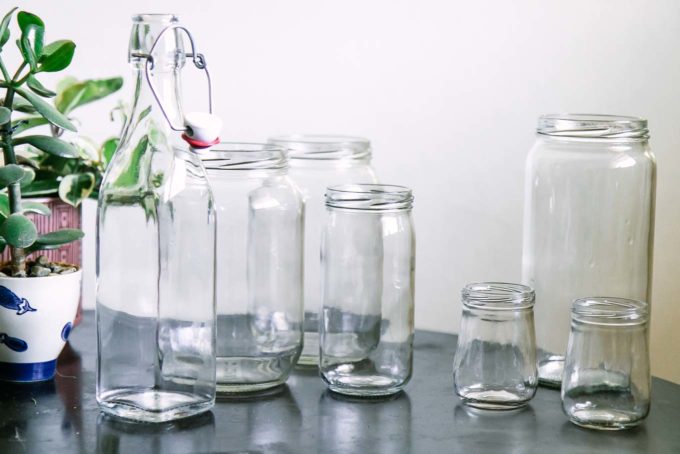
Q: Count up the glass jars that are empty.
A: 6